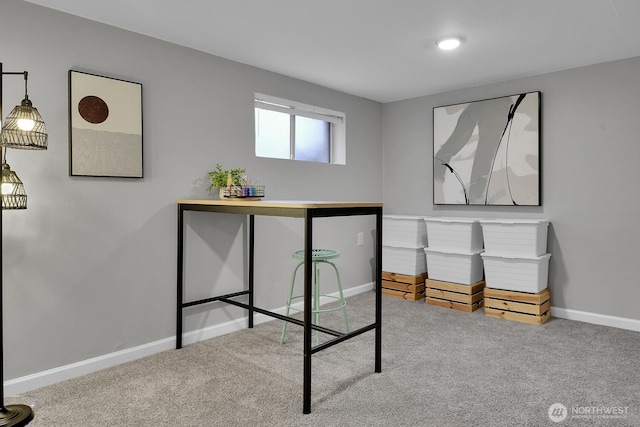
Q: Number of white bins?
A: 6